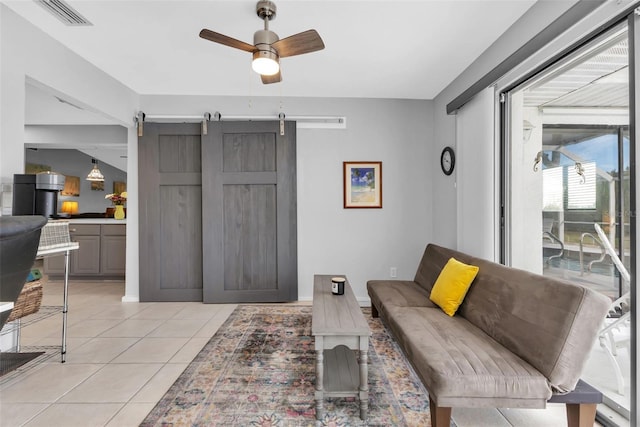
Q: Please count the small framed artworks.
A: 1